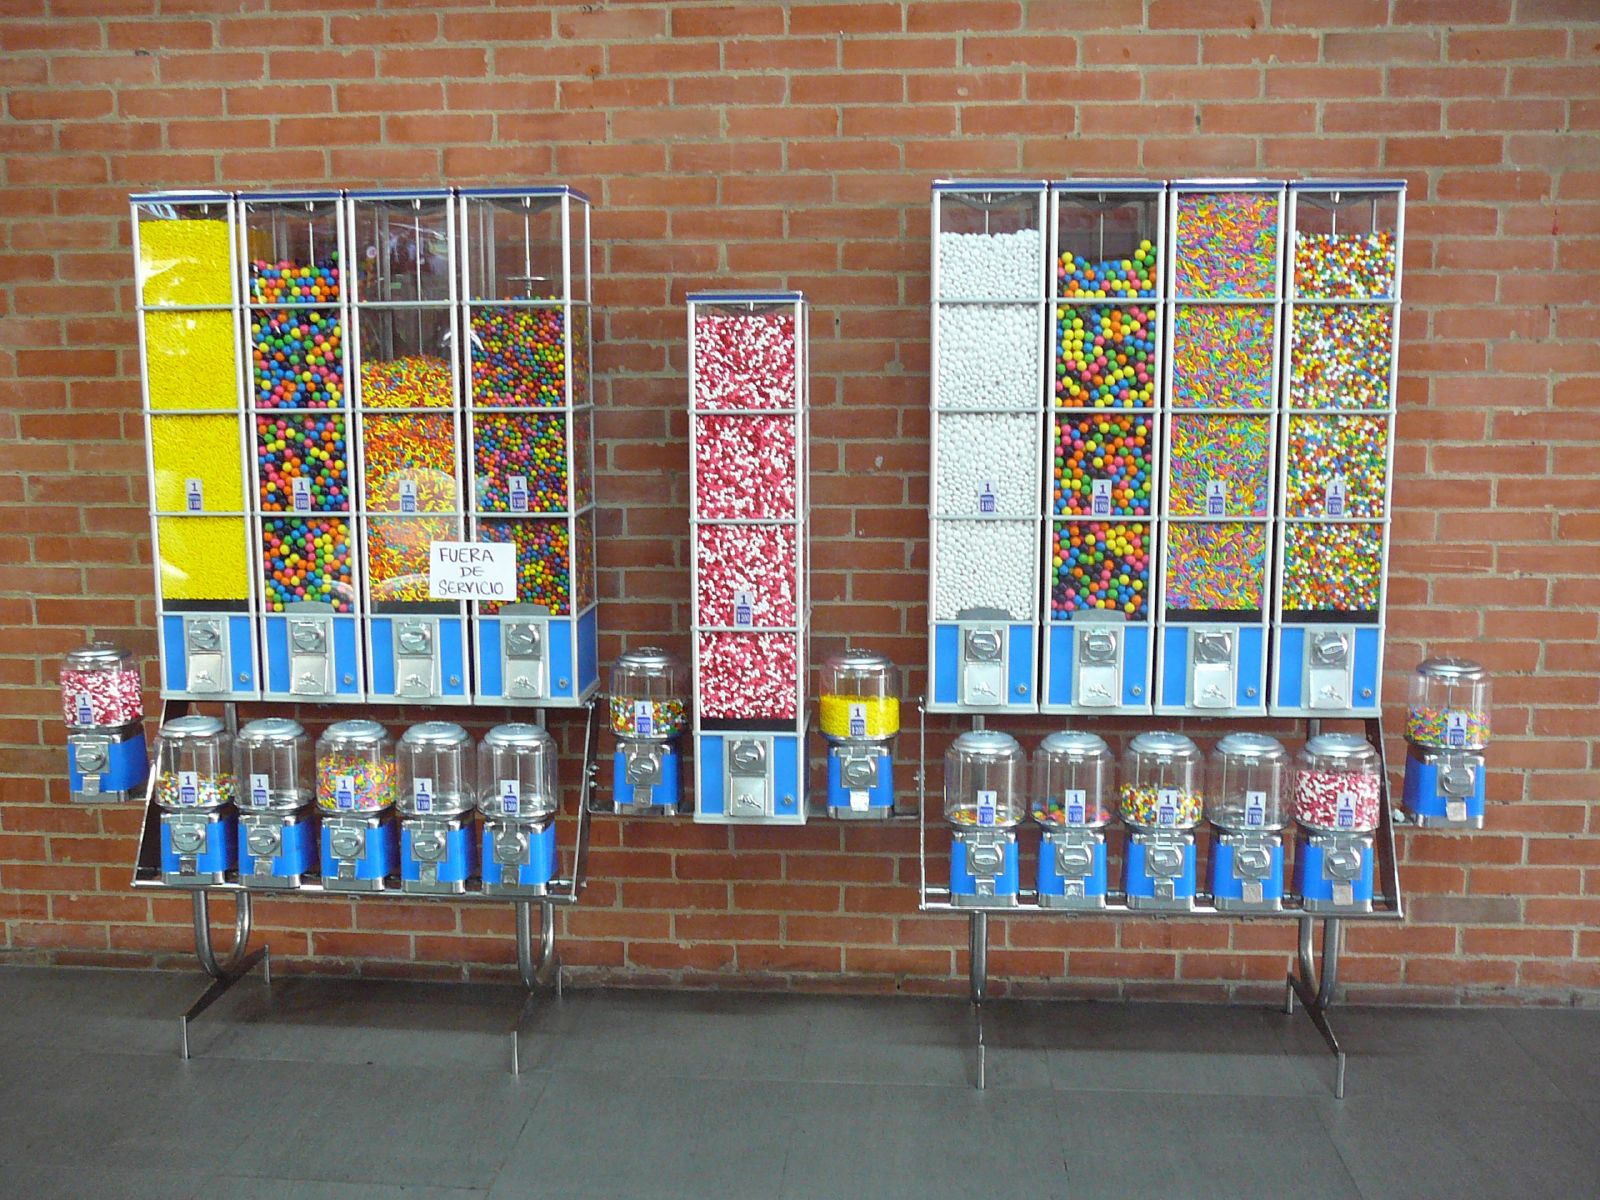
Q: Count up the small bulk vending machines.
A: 14